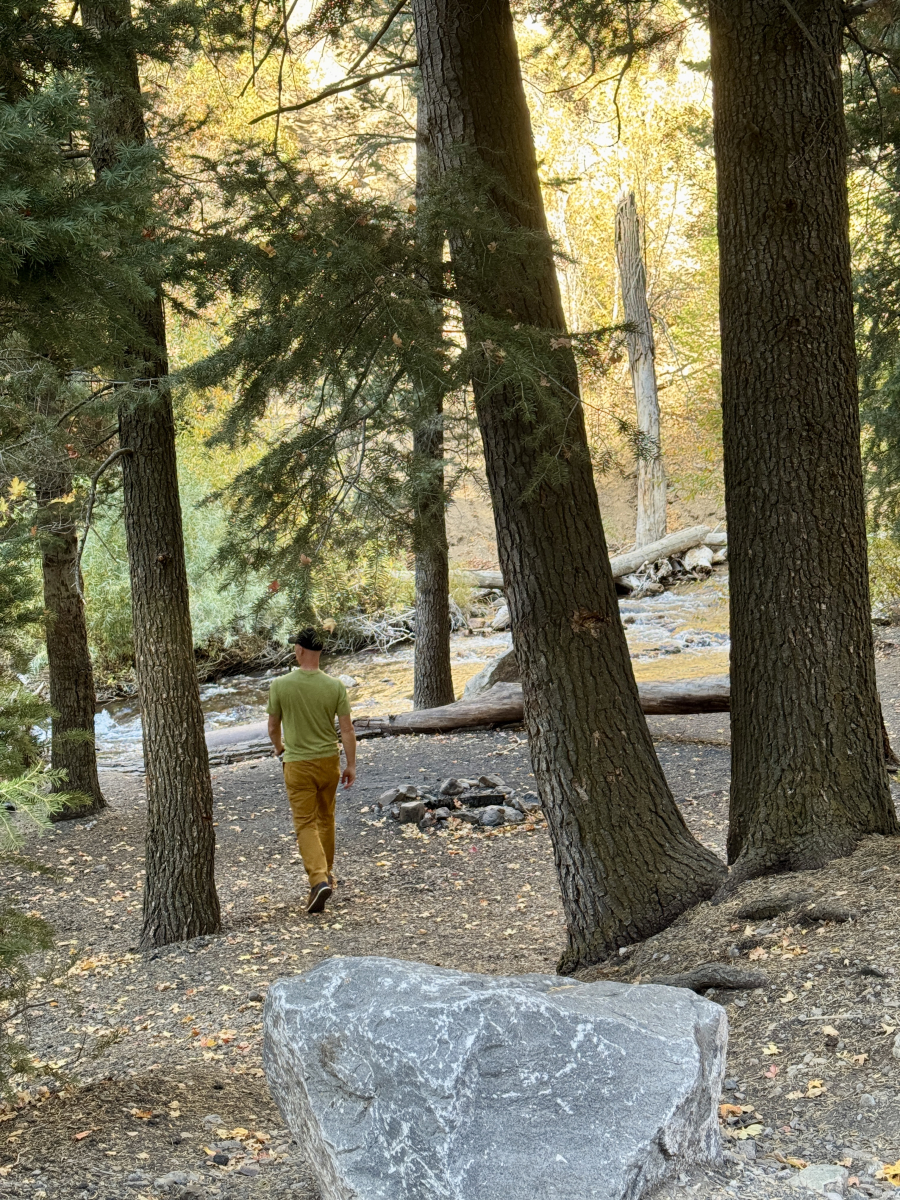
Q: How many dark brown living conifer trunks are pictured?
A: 5